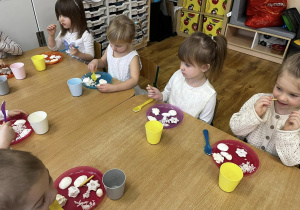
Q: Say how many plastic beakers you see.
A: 8